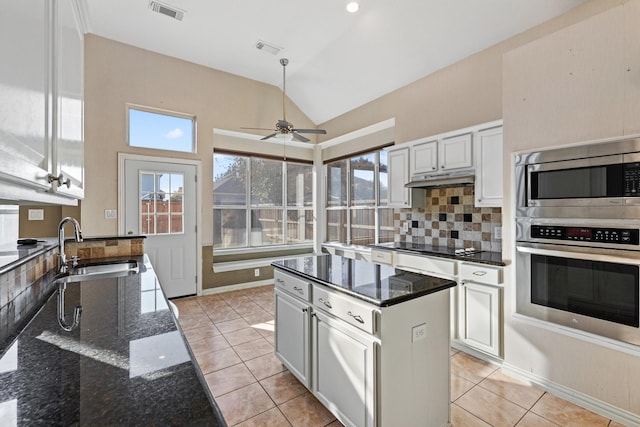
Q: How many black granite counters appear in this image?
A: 3